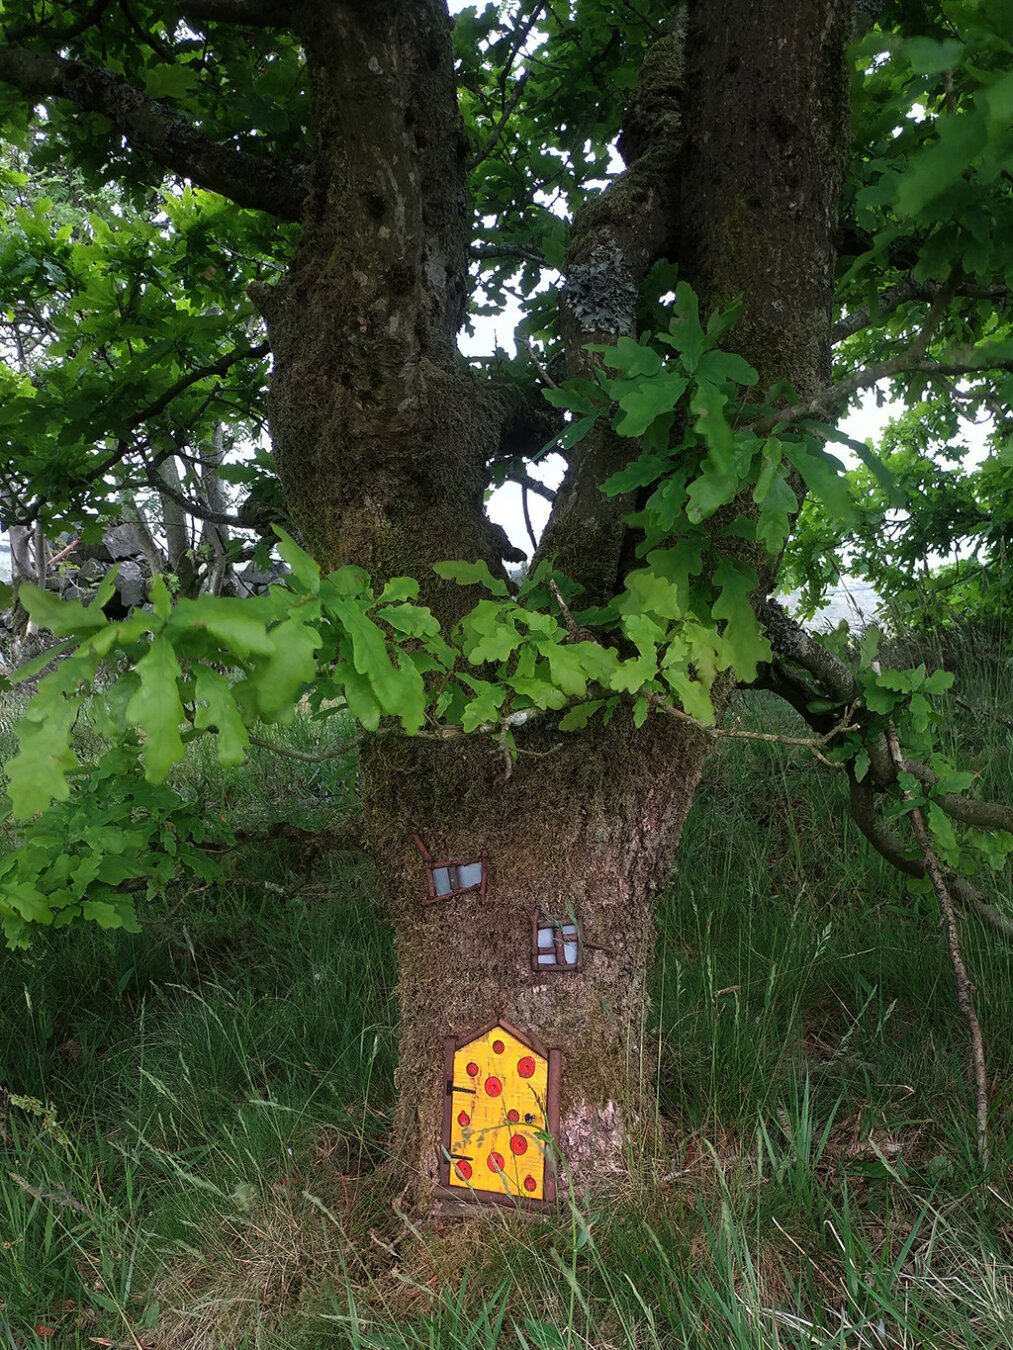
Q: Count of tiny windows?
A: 2